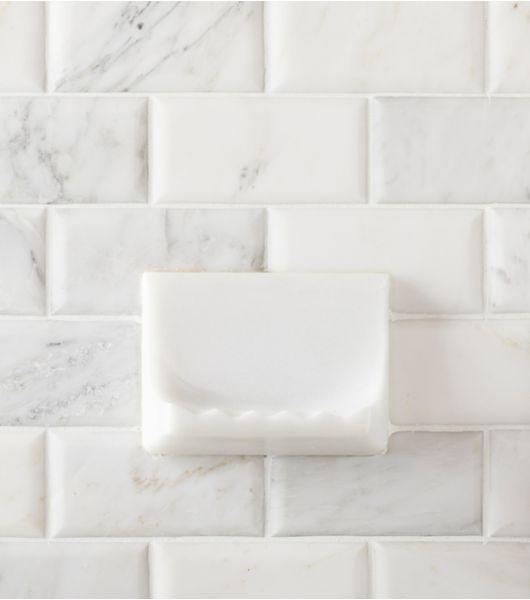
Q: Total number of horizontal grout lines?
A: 5